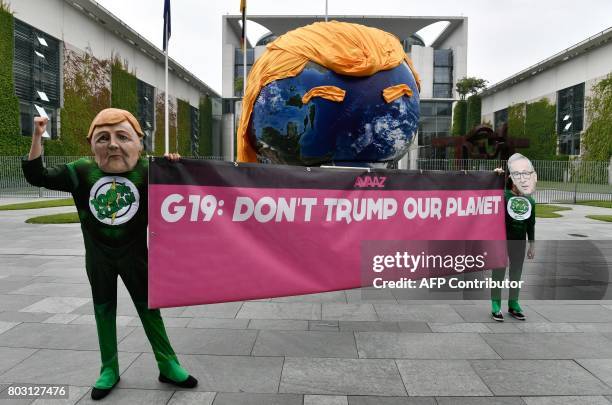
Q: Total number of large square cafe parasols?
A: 0